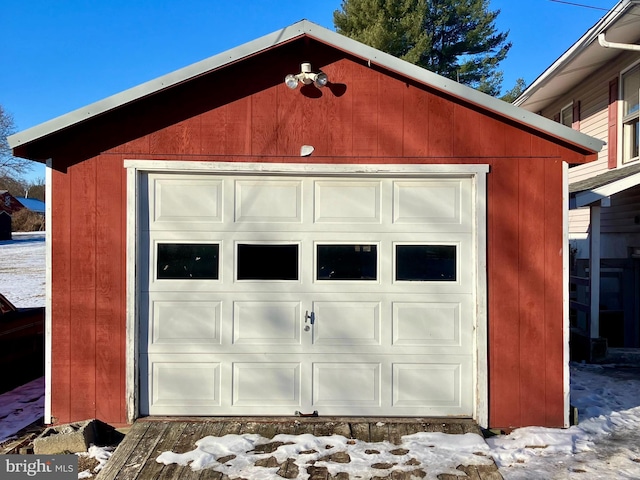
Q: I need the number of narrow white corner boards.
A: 2